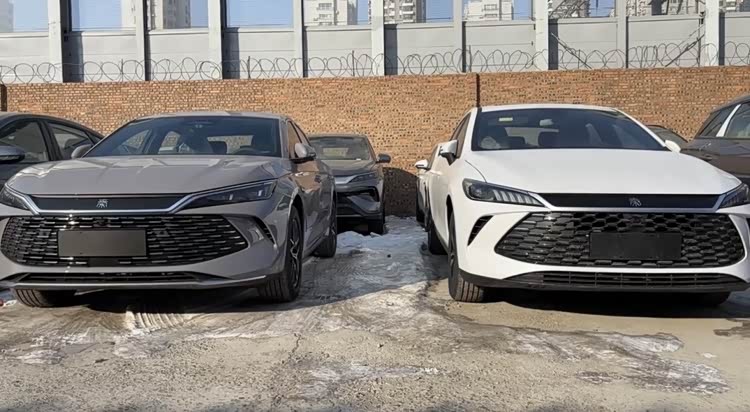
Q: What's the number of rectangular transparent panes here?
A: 10